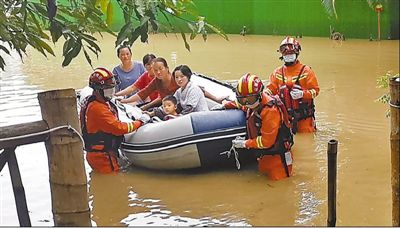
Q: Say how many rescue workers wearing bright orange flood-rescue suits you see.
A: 3